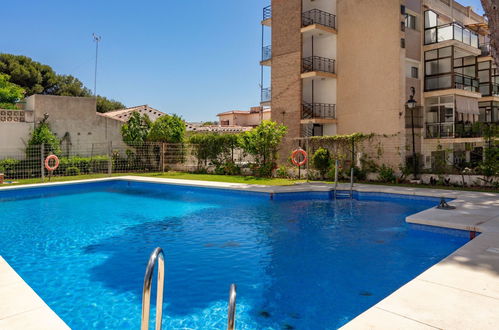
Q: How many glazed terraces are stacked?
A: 3